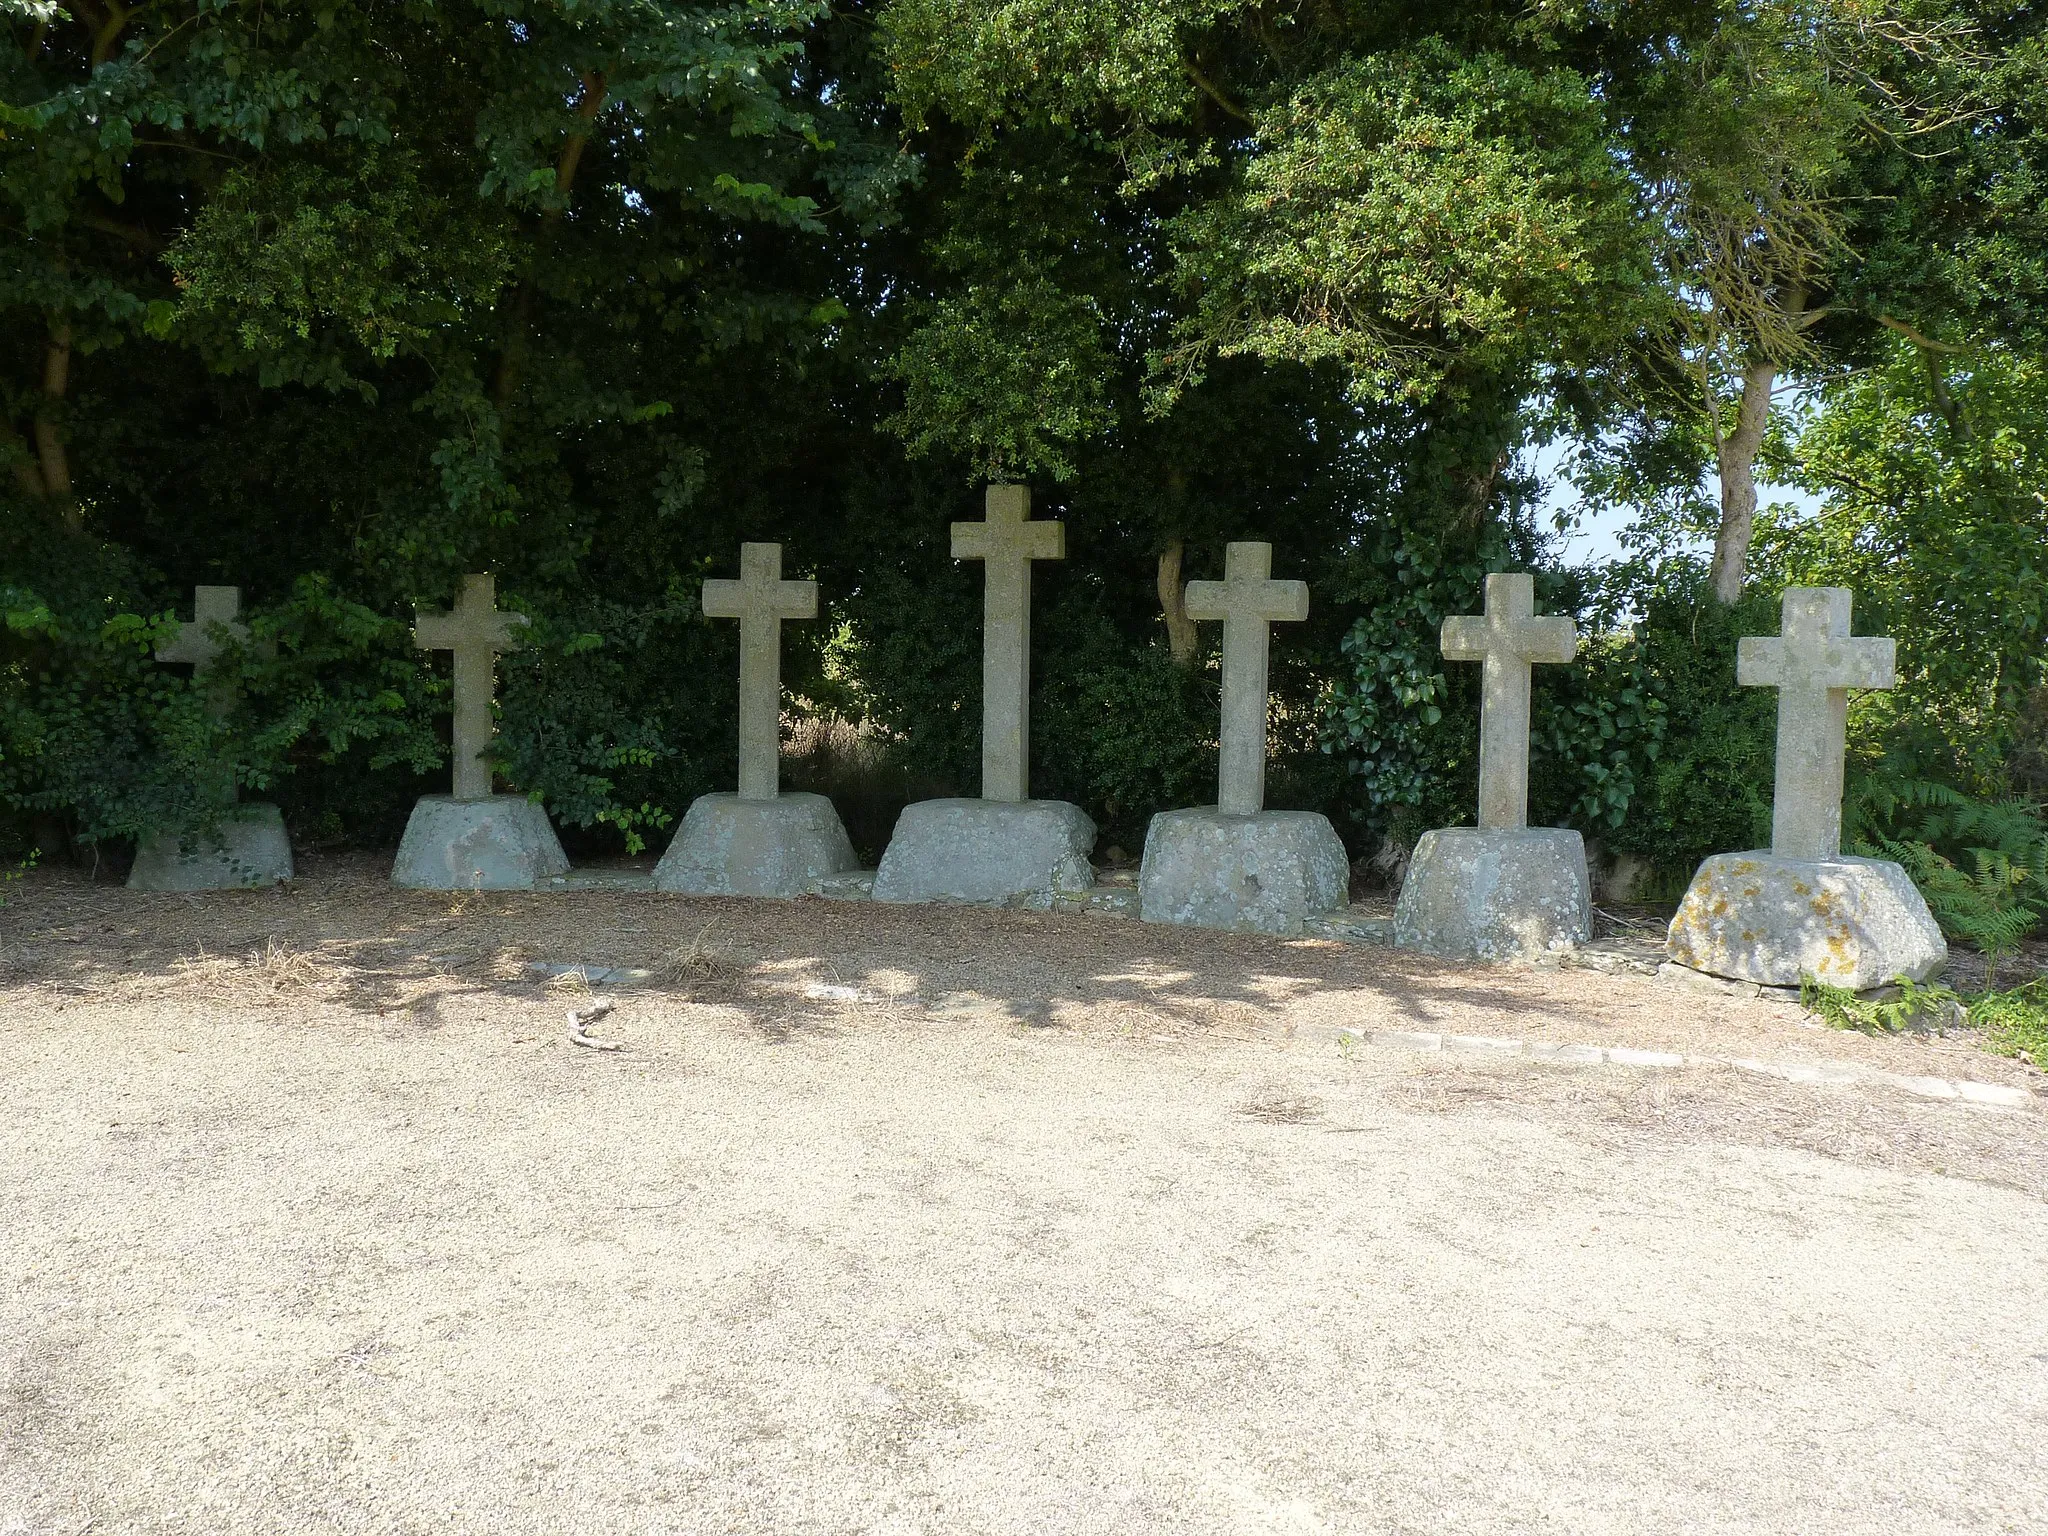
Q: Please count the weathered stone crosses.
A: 7